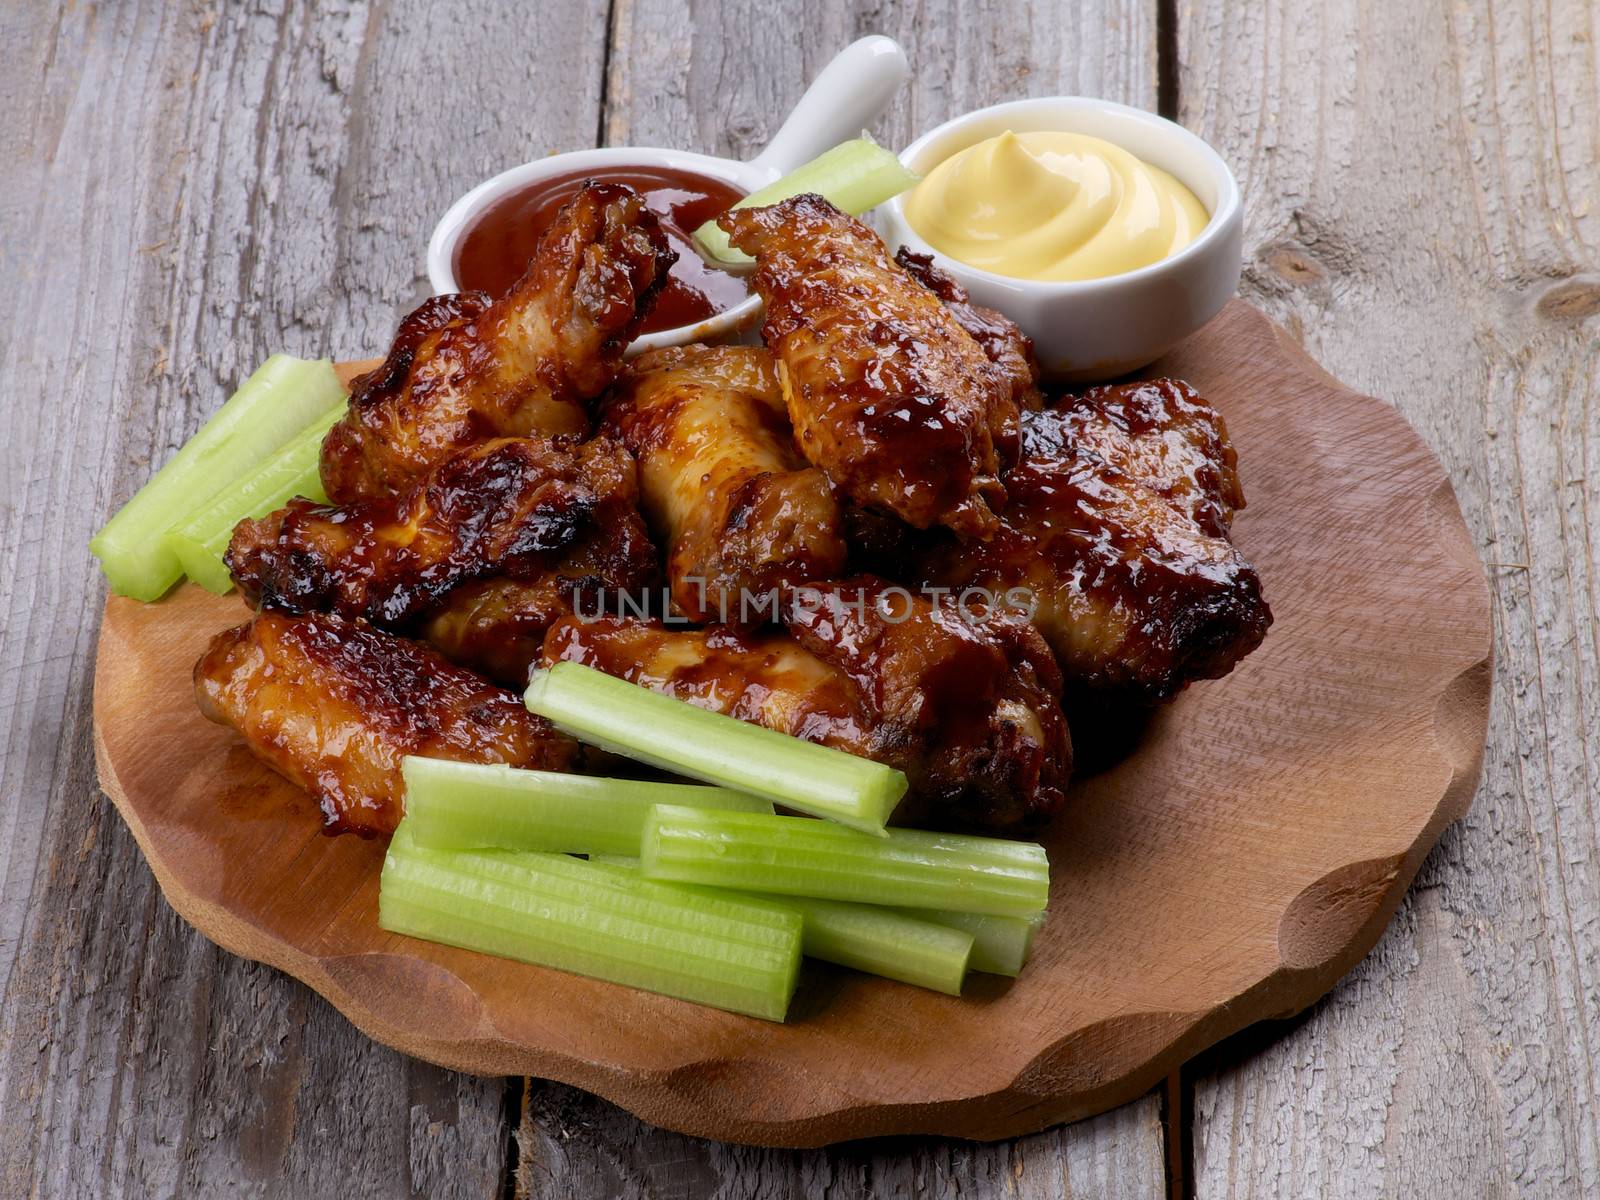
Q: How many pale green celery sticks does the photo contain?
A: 9